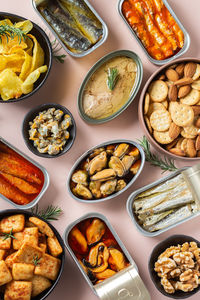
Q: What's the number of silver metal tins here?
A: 7